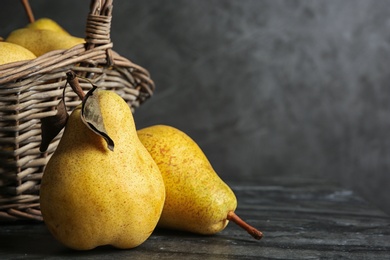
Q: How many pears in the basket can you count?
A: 3